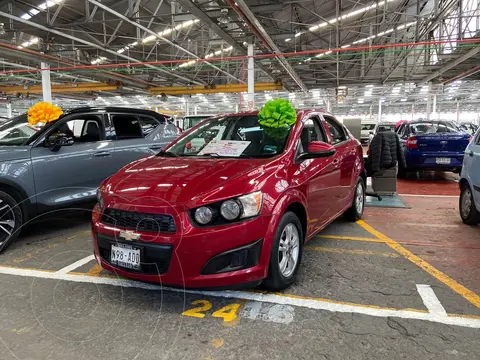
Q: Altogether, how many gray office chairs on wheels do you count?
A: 1